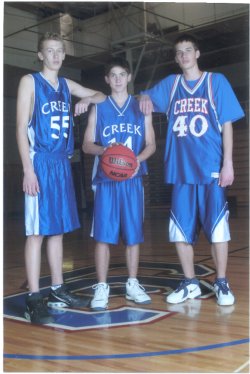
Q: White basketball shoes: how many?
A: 4